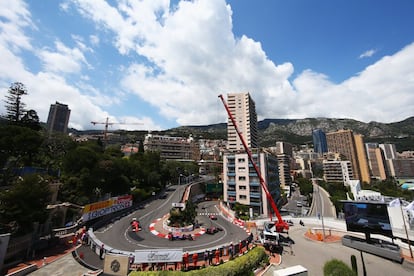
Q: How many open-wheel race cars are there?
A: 4